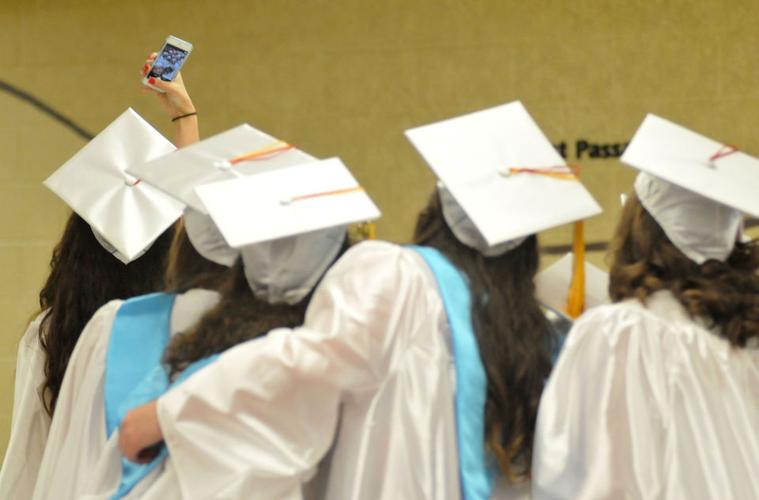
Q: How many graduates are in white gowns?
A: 5